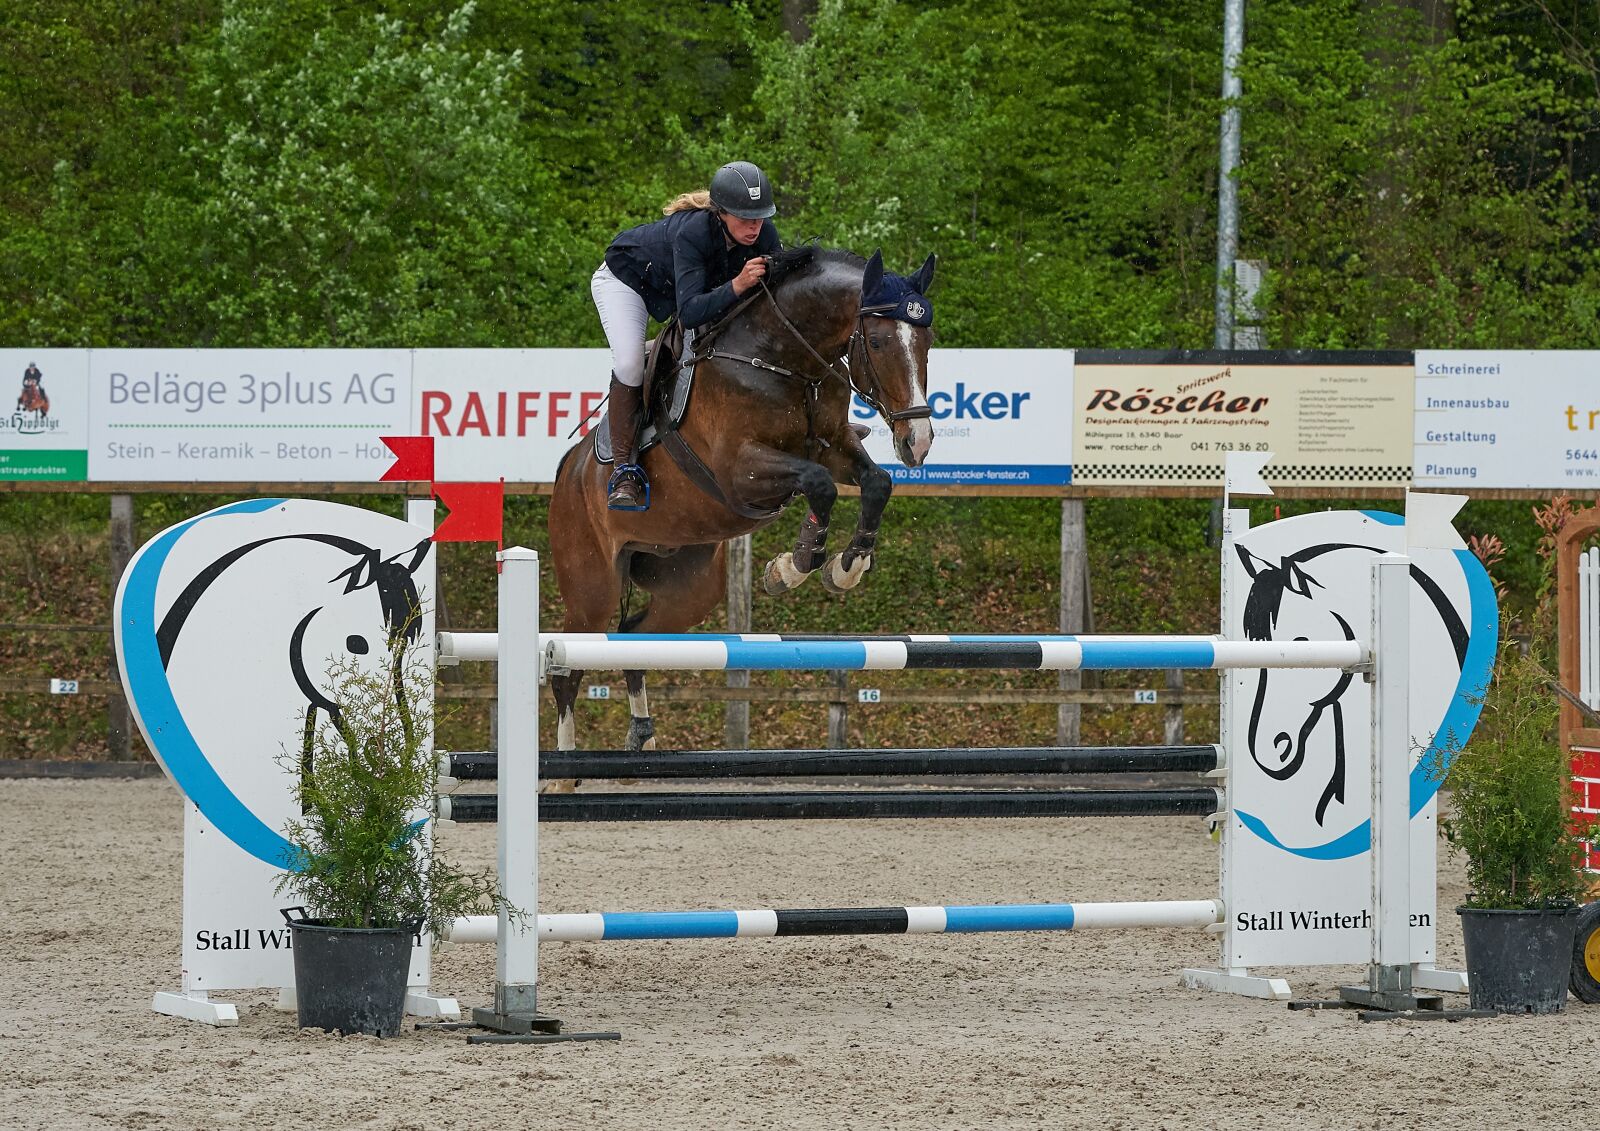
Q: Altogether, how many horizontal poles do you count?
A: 5